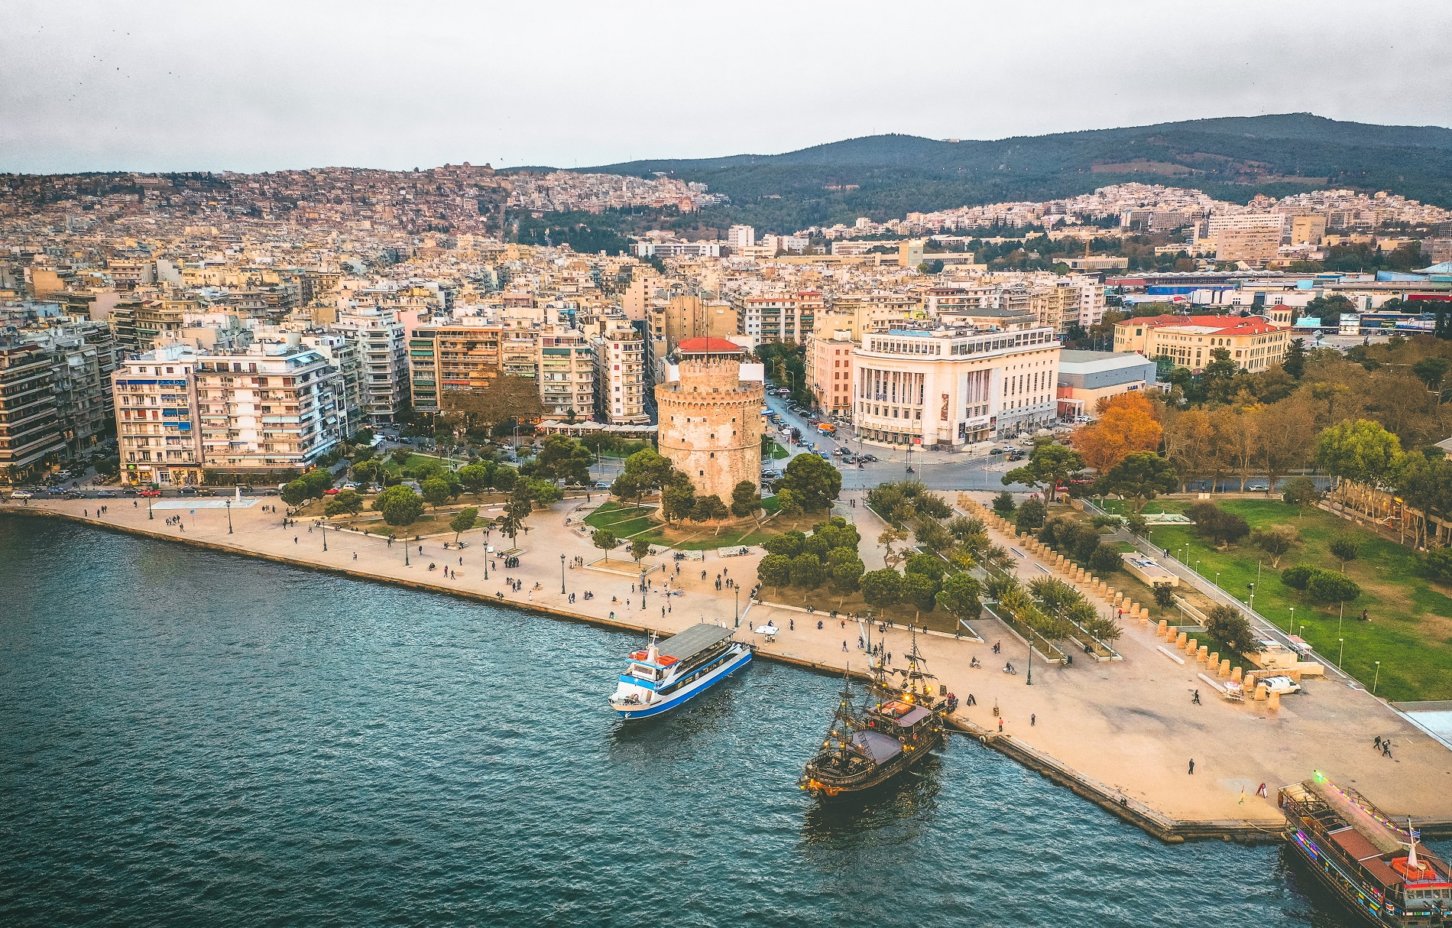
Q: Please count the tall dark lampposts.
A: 10